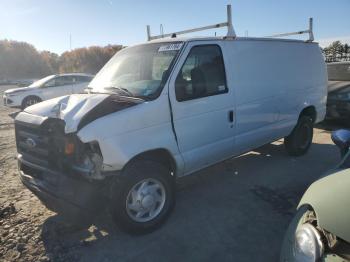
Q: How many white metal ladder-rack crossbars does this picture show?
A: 2